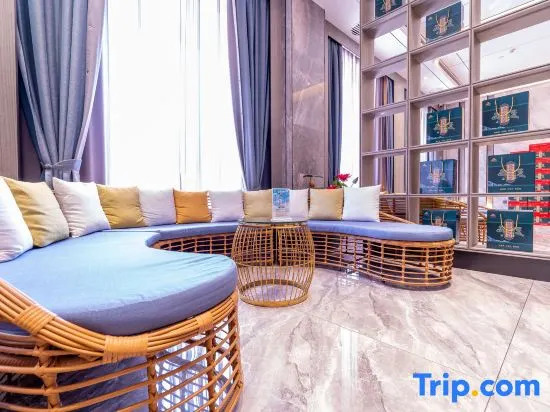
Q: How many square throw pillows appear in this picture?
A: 11